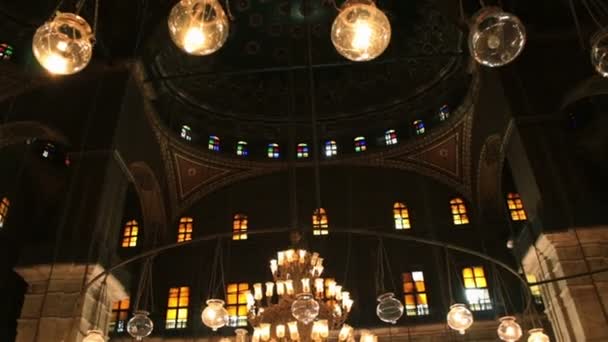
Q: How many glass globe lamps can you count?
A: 13